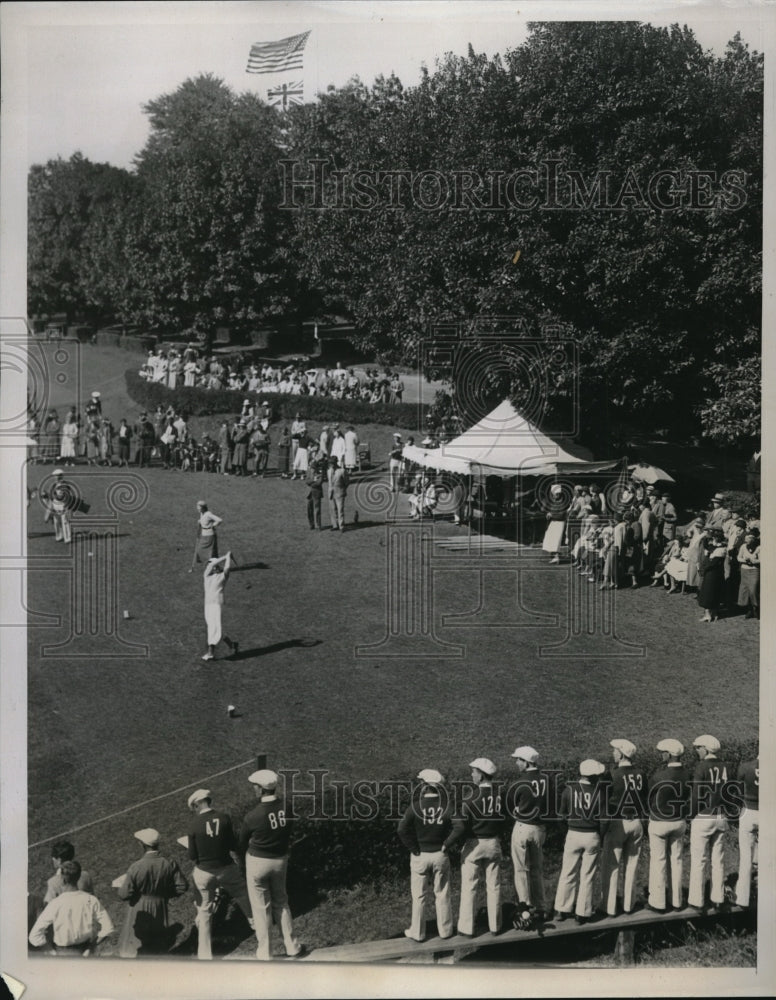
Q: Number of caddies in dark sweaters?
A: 10